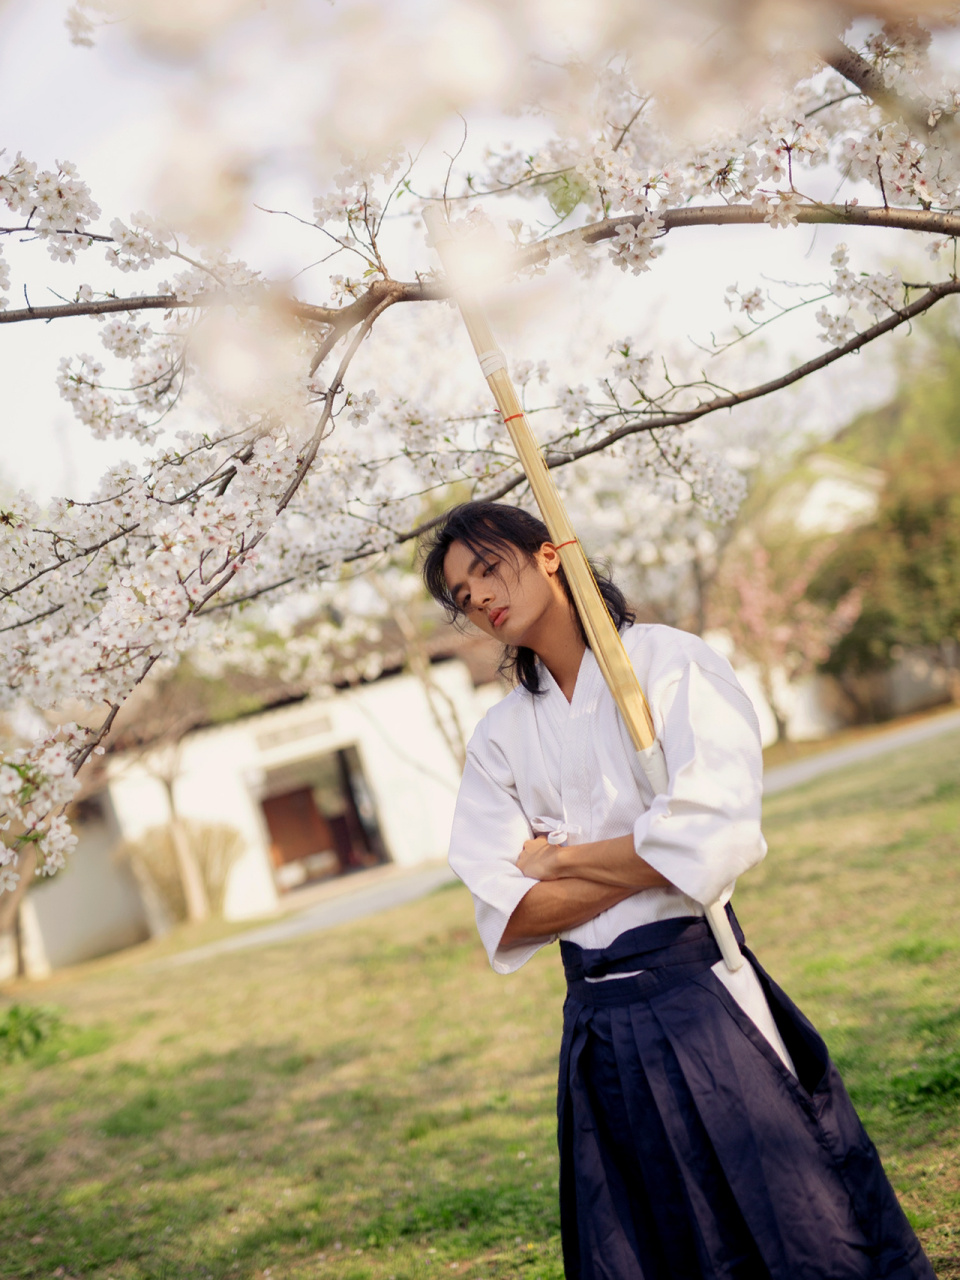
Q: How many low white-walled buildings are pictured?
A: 1